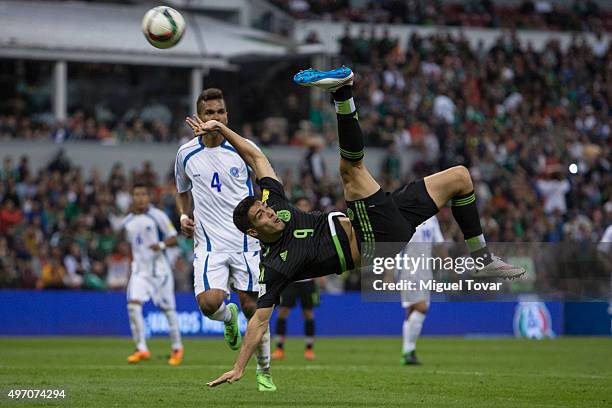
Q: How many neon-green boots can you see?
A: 2